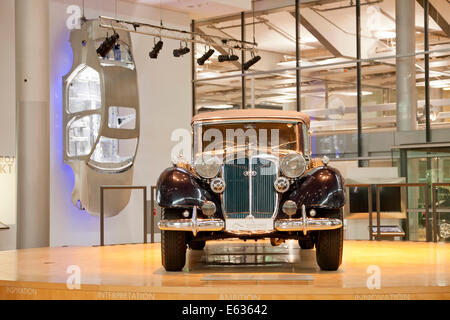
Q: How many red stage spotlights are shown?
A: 0